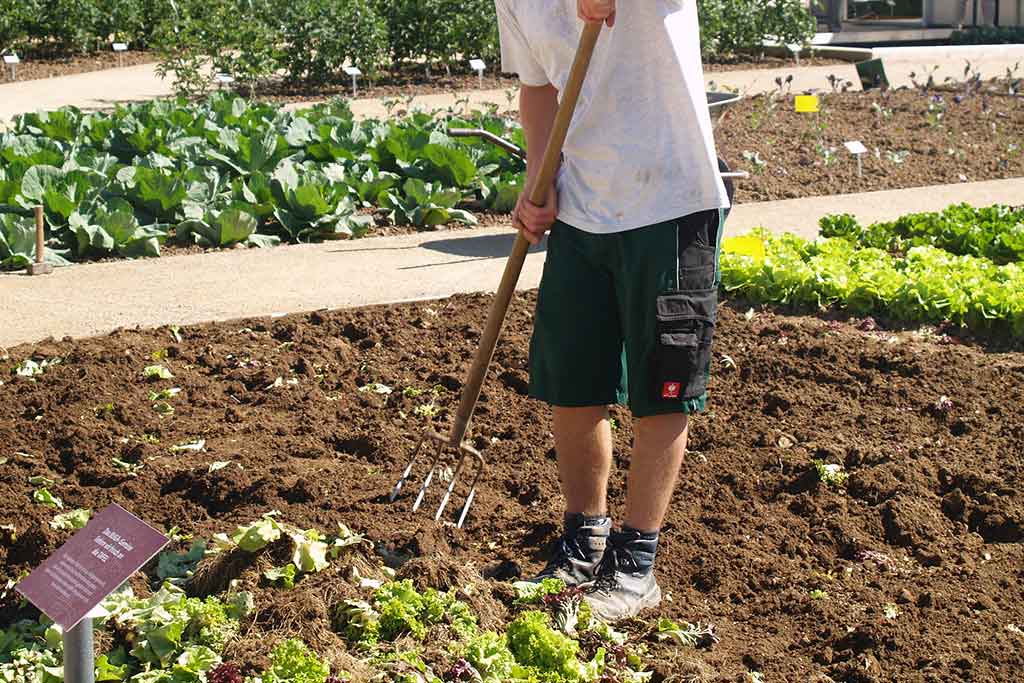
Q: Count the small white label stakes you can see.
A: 7